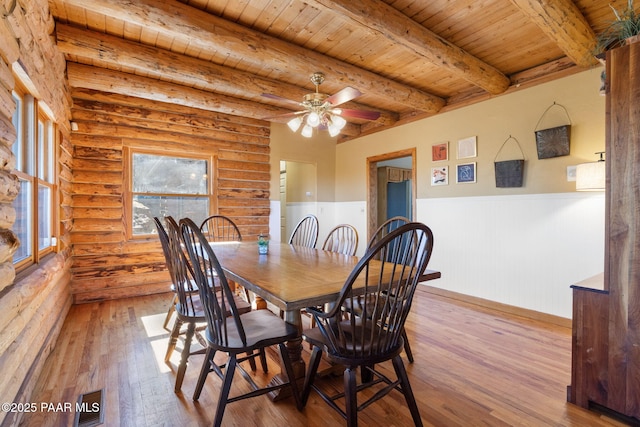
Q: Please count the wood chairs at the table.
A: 8